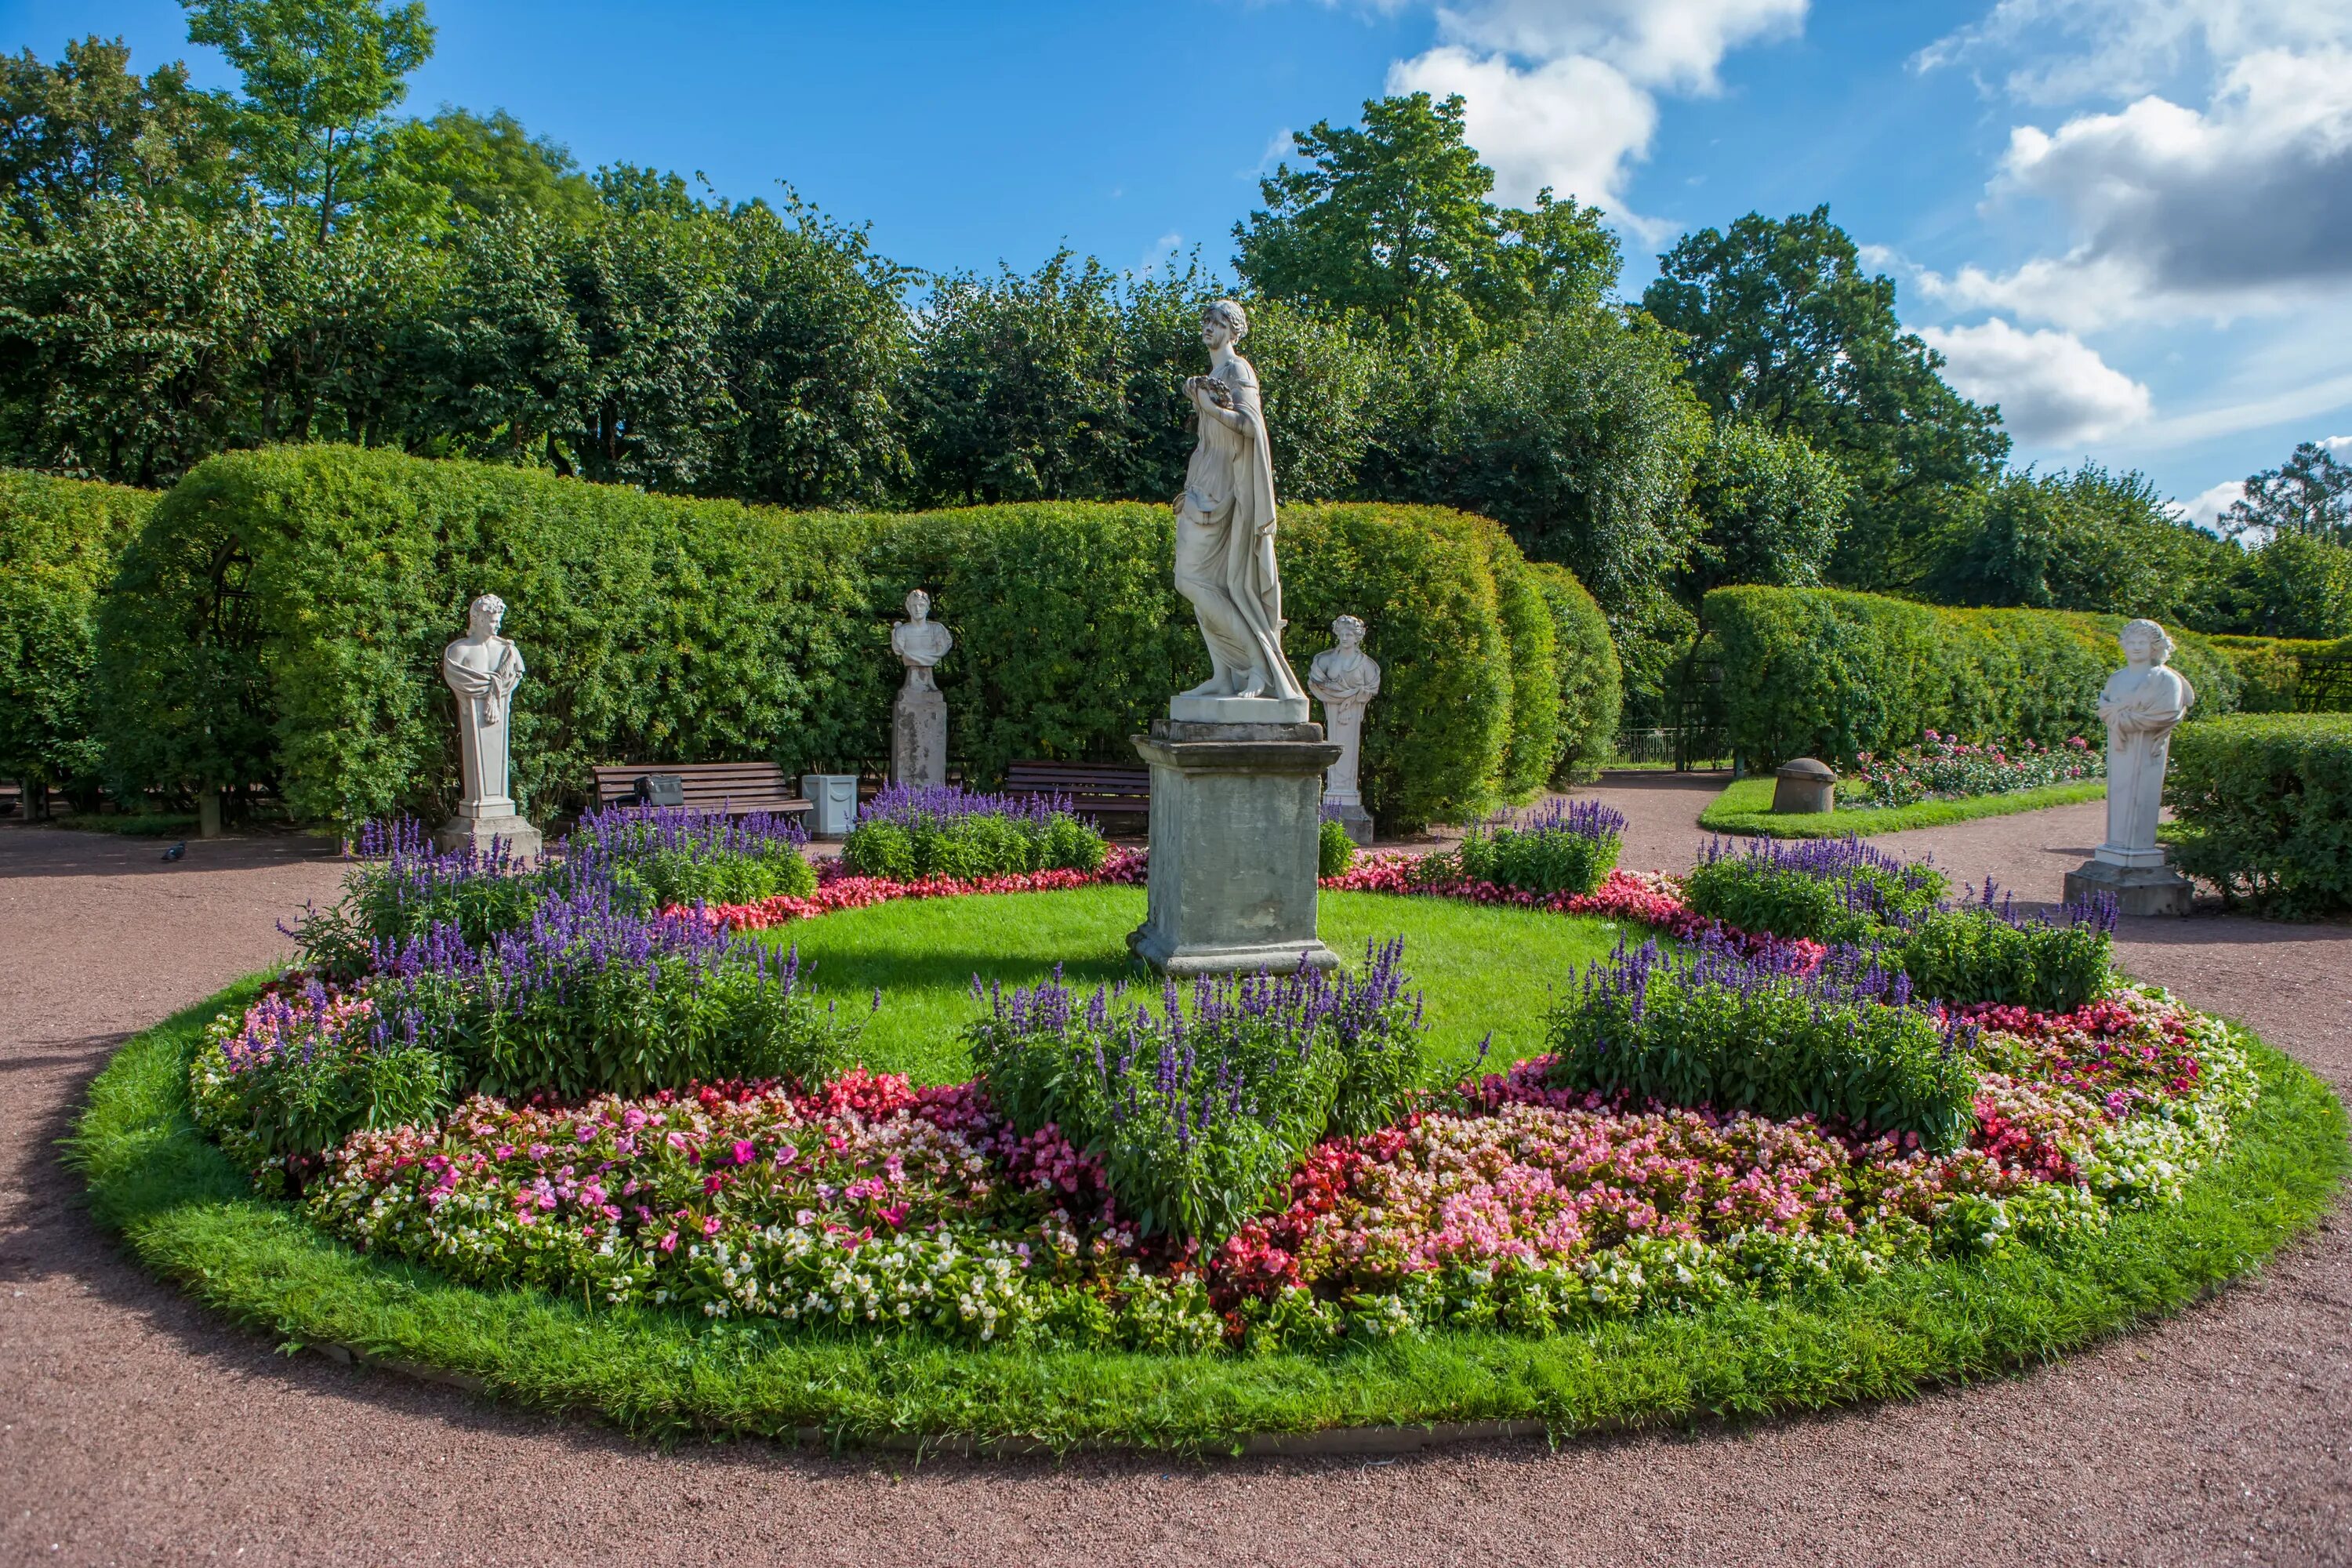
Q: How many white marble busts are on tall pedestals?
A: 4